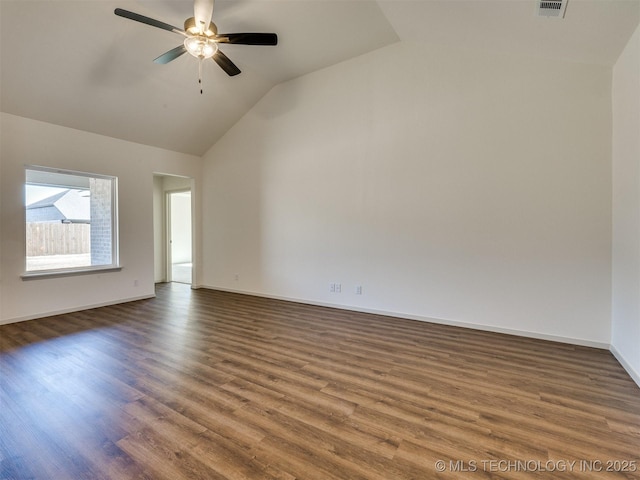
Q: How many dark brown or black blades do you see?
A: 4